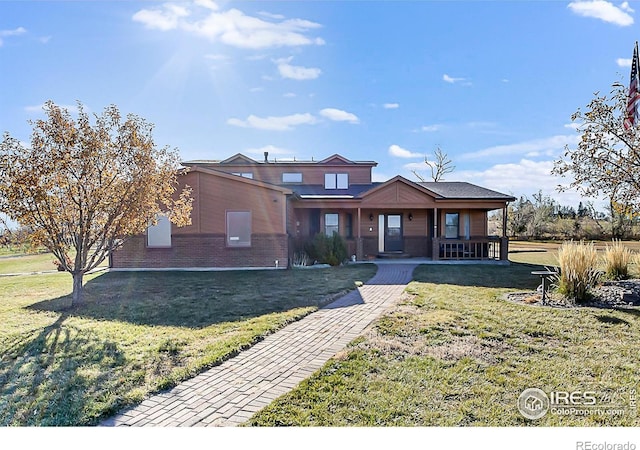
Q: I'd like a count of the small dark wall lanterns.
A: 2